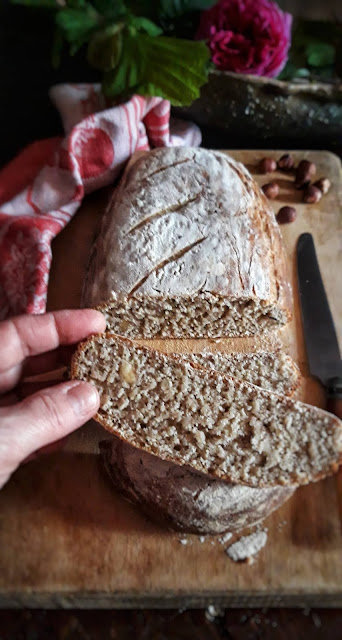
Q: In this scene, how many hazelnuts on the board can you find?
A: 8